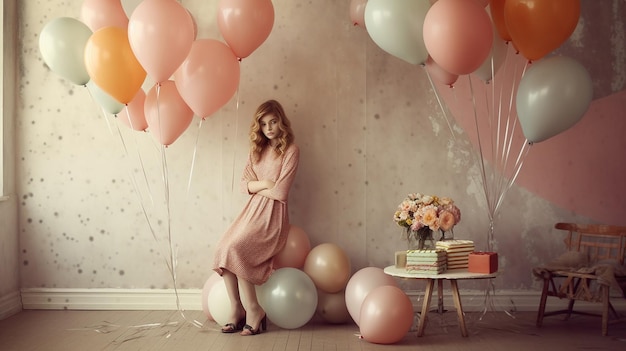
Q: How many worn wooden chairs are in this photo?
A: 1